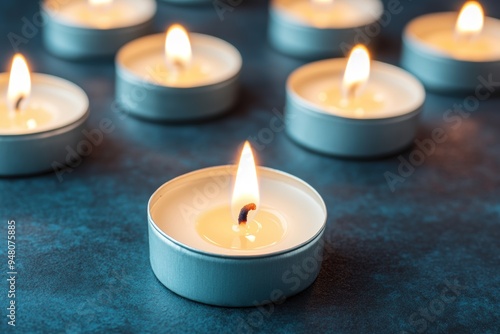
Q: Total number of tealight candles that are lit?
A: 7